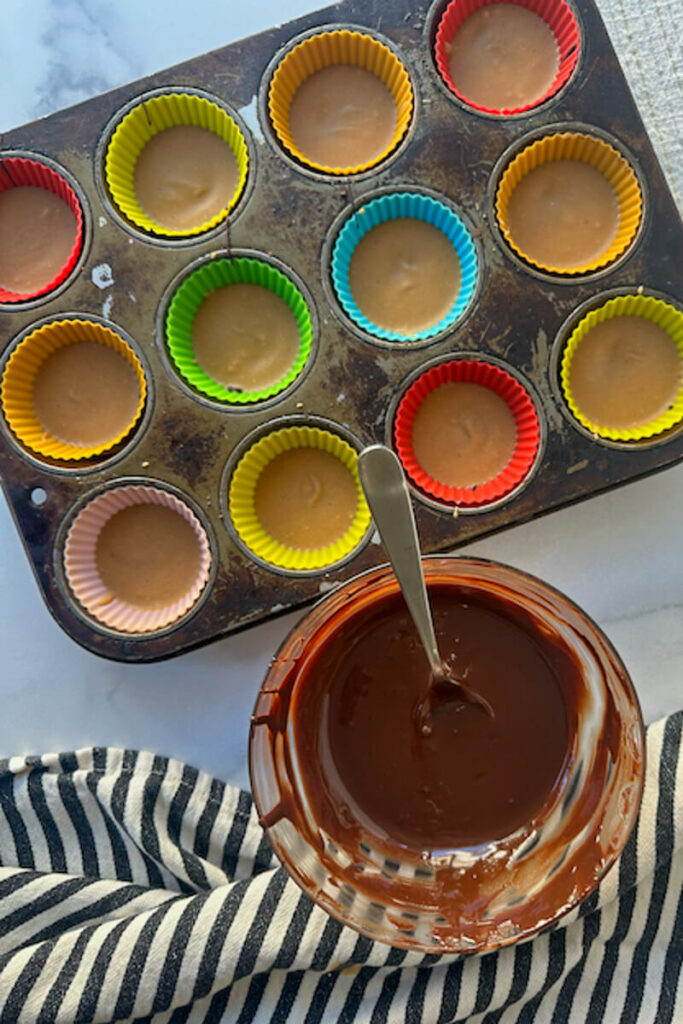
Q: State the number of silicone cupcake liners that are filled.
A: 12